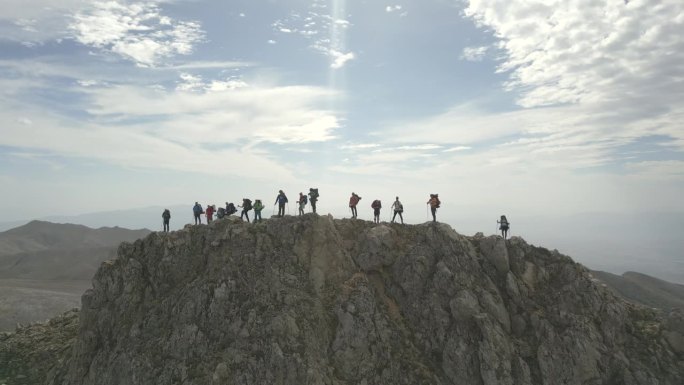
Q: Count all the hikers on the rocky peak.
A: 15